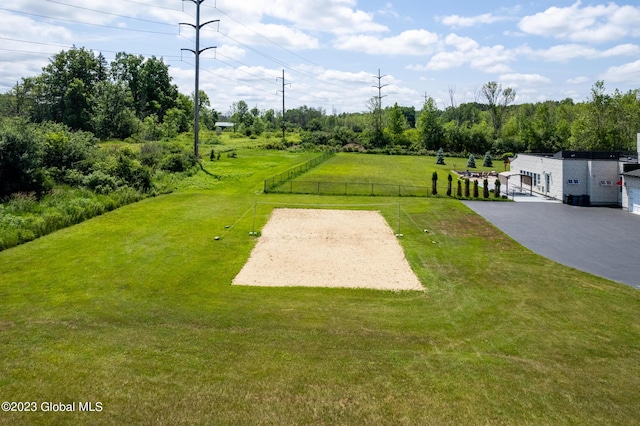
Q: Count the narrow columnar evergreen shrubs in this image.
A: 7